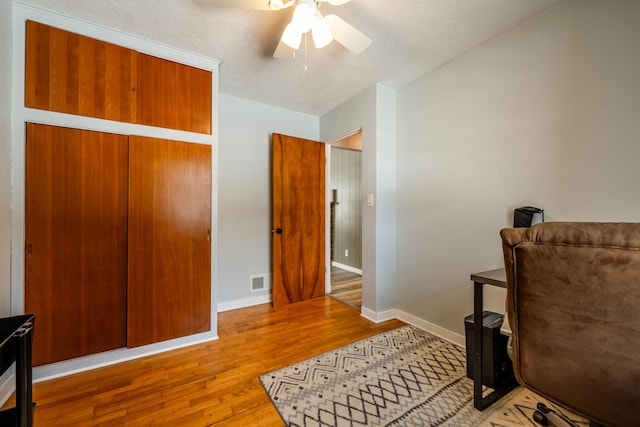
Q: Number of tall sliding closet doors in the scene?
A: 2